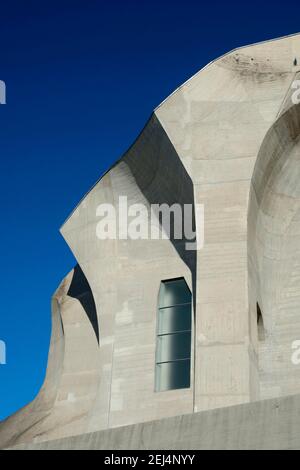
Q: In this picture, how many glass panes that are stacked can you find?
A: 4